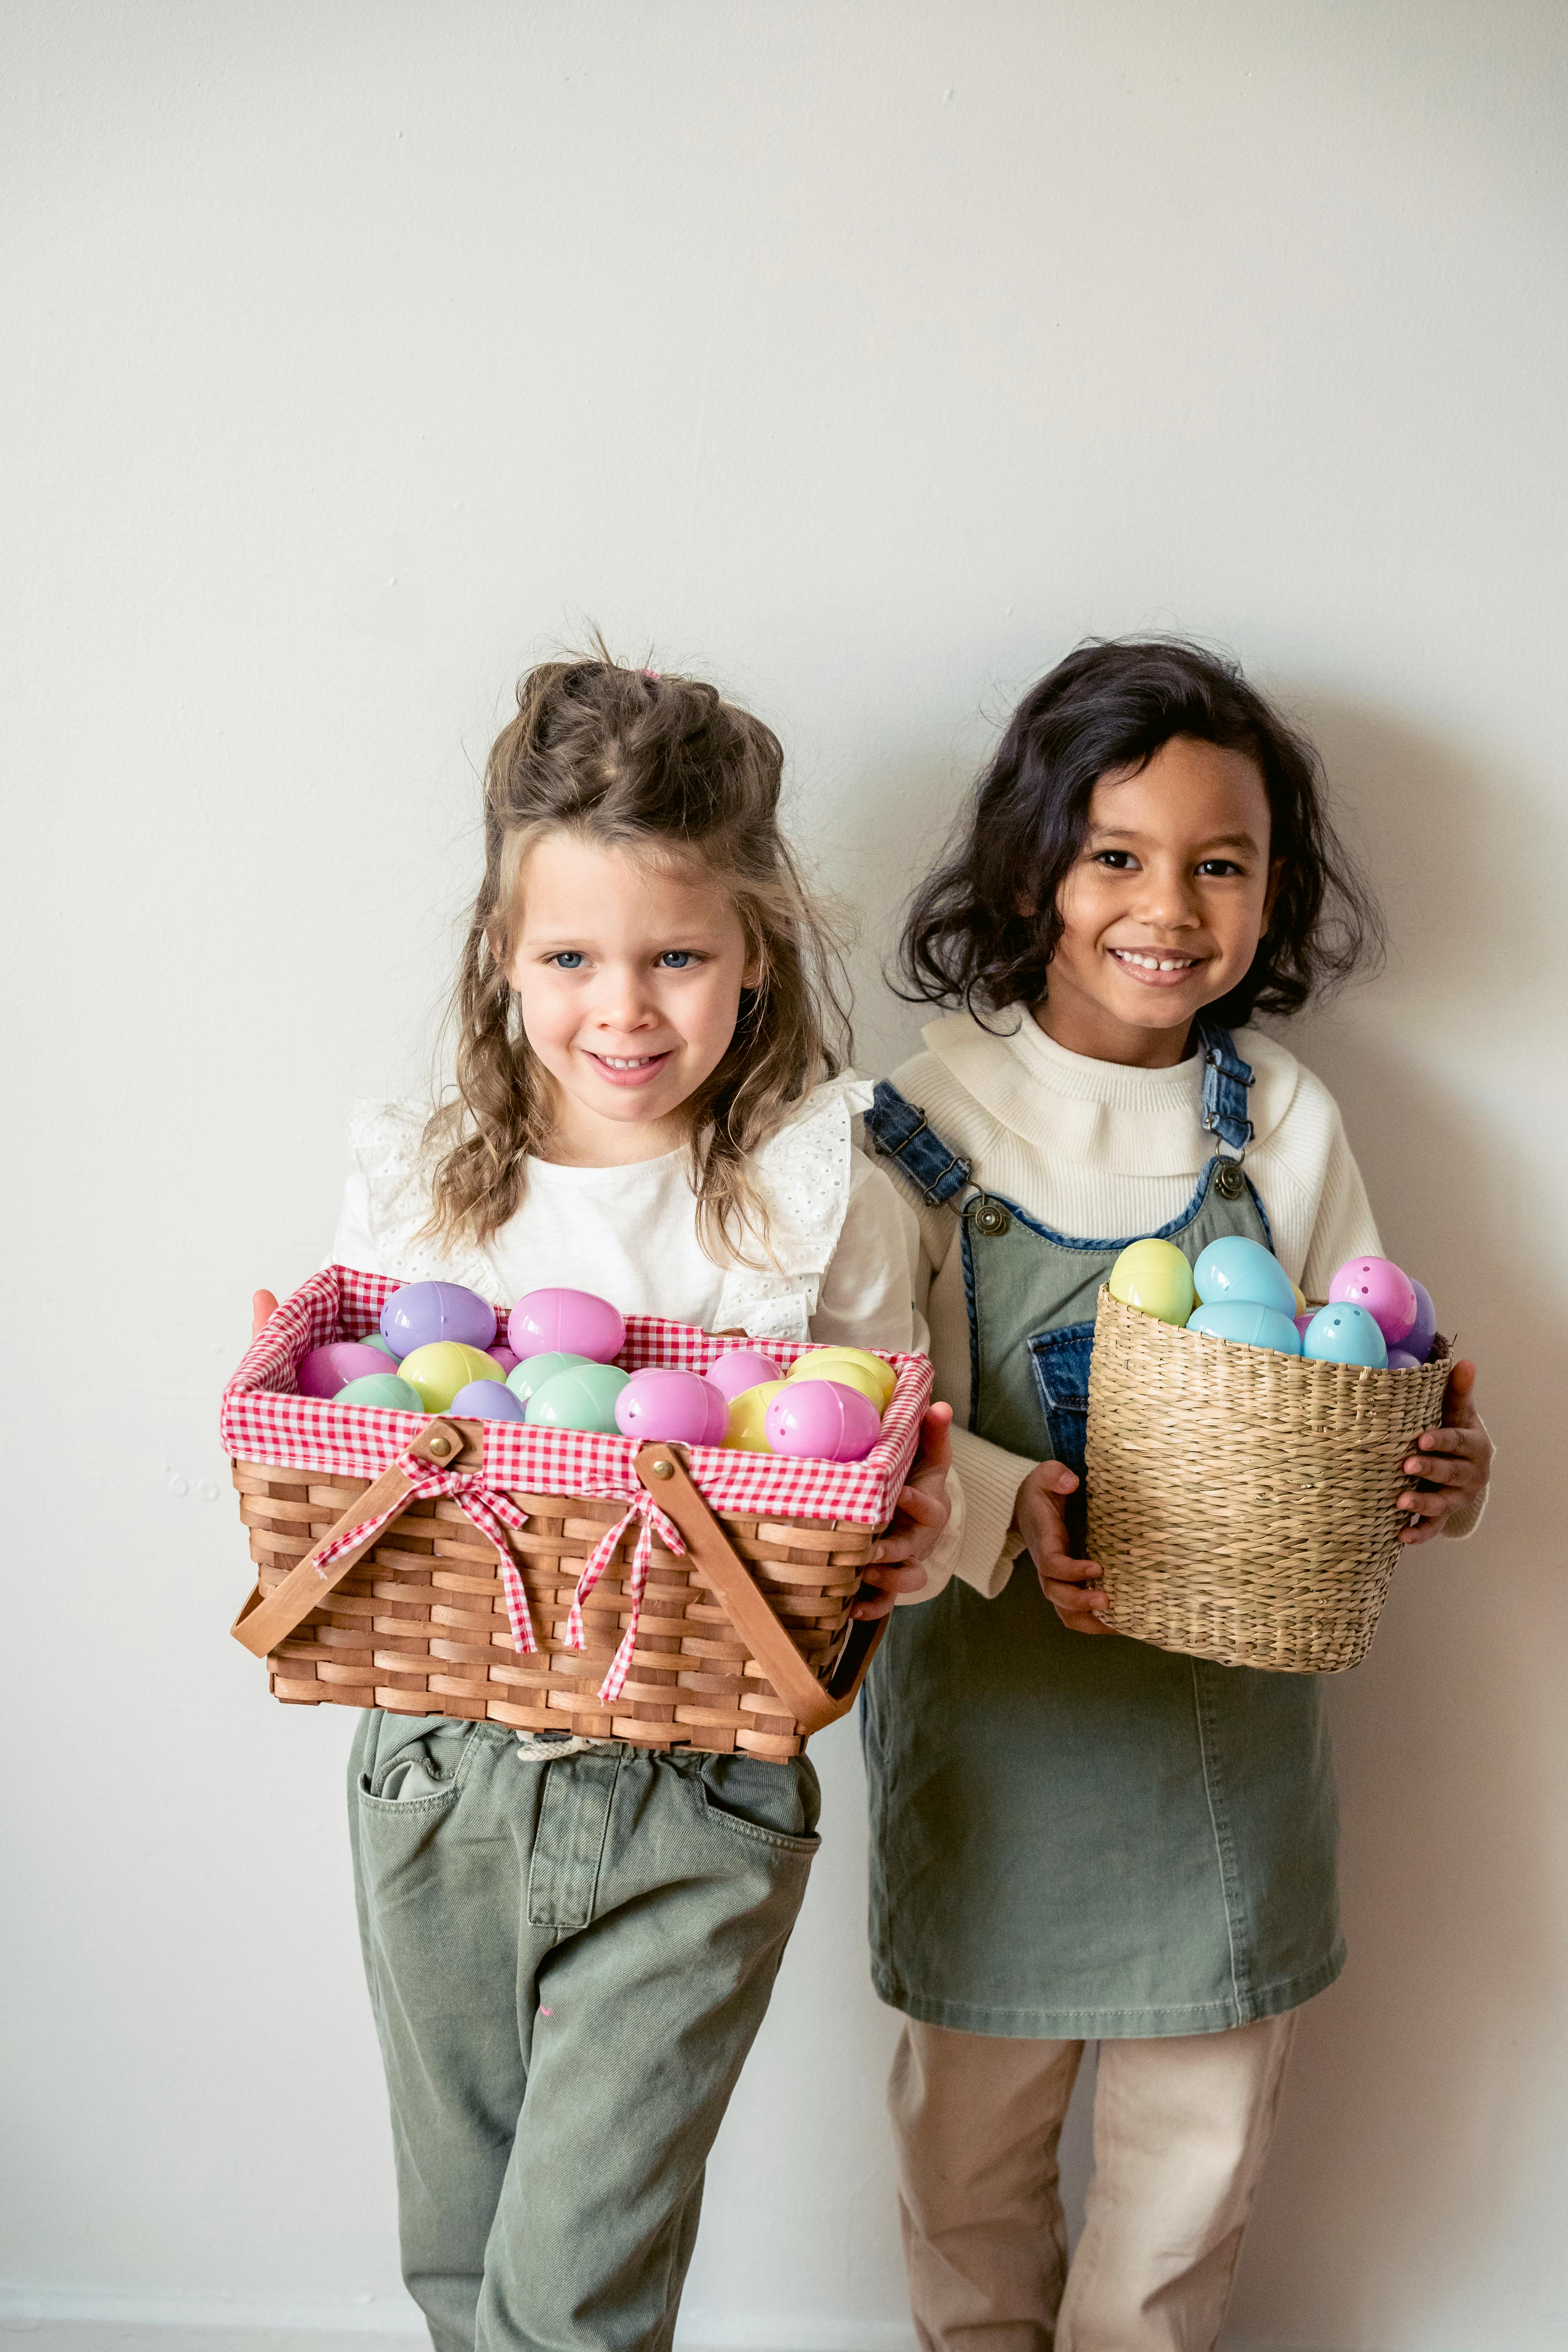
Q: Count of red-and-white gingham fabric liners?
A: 1